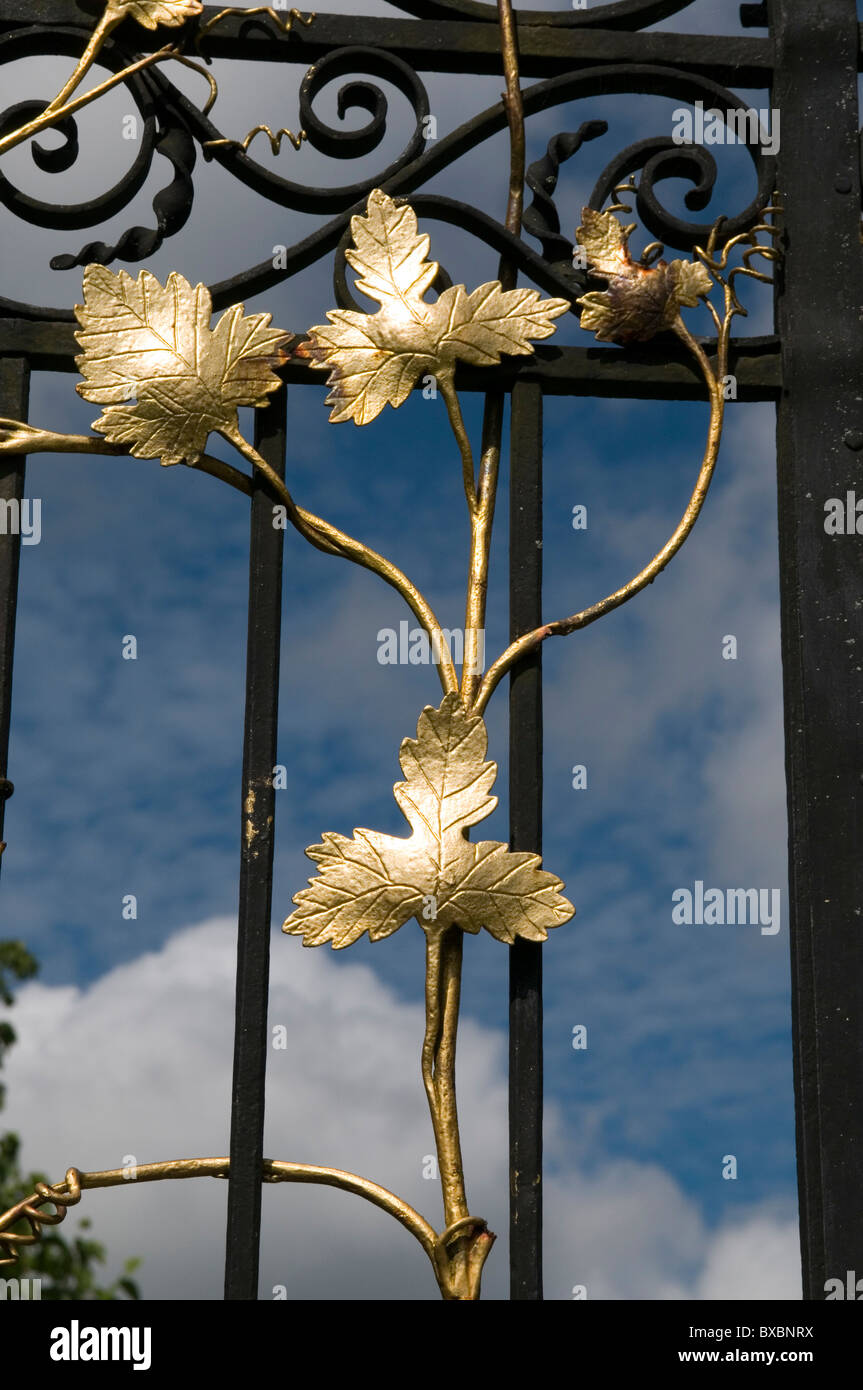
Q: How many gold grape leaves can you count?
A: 5